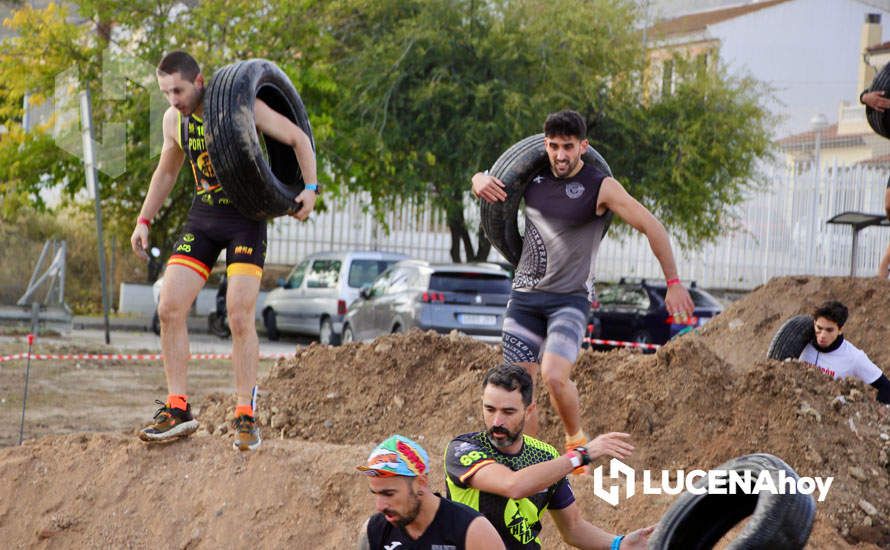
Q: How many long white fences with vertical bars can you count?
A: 1